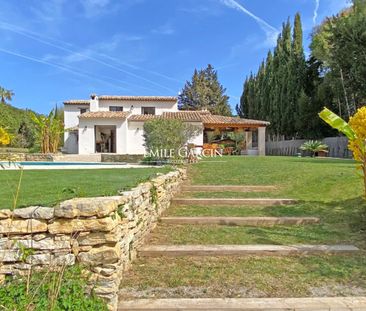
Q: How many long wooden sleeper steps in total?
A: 5